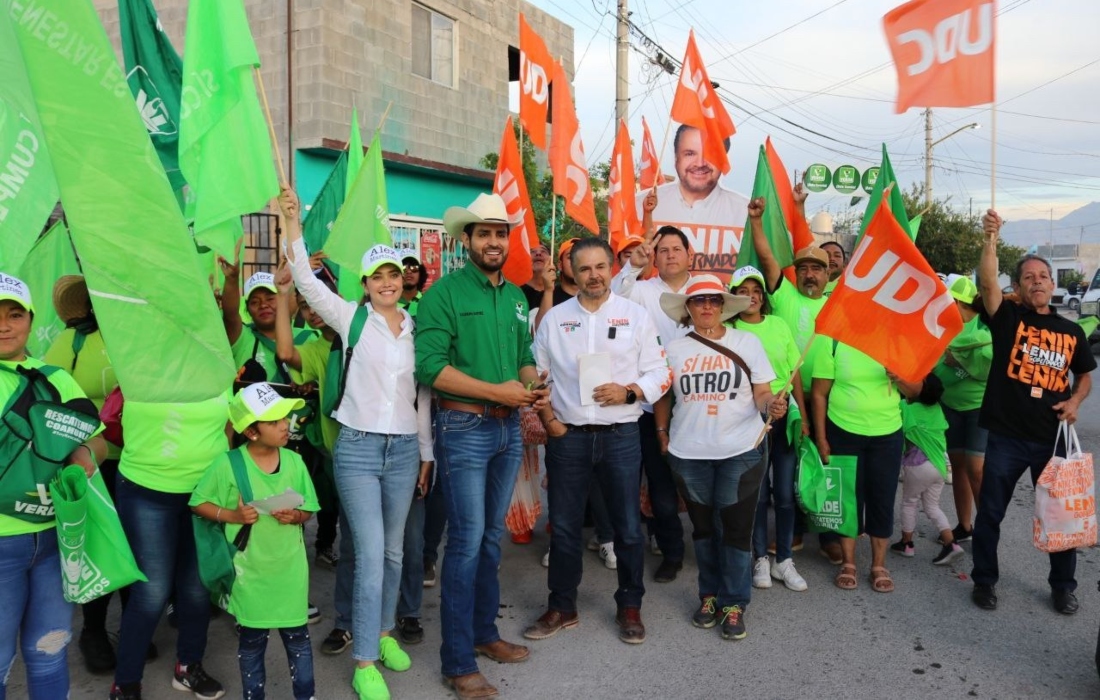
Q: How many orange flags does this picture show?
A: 9